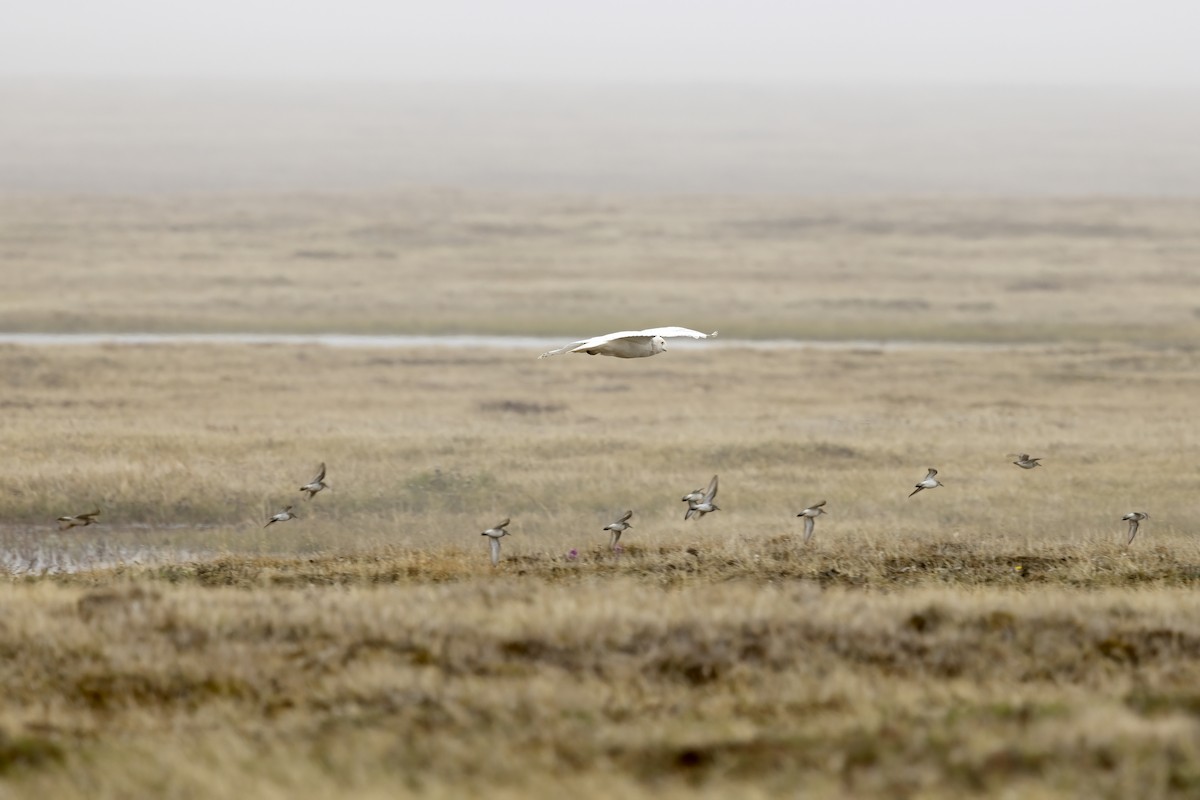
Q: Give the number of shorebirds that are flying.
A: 11